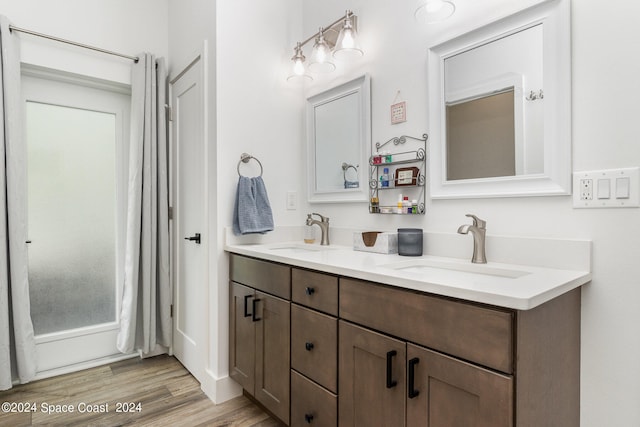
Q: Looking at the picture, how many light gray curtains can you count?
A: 2